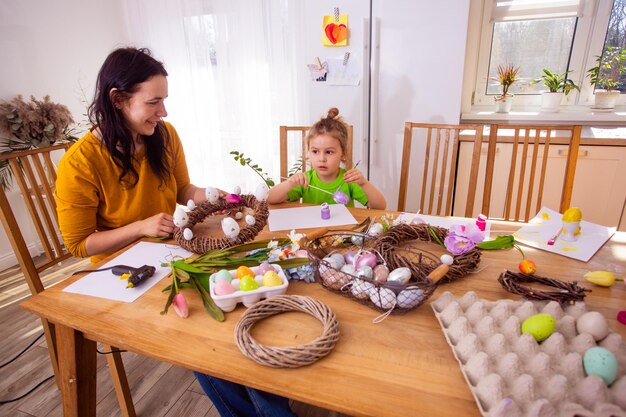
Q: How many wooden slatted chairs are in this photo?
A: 4